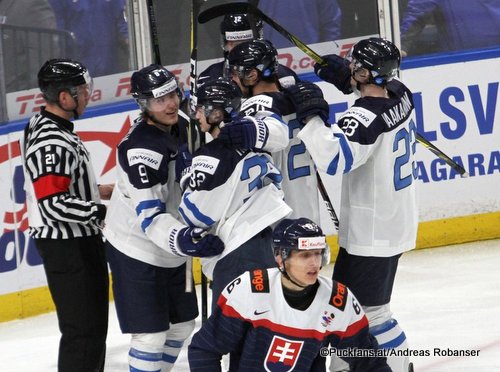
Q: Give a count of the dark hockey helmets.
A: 7